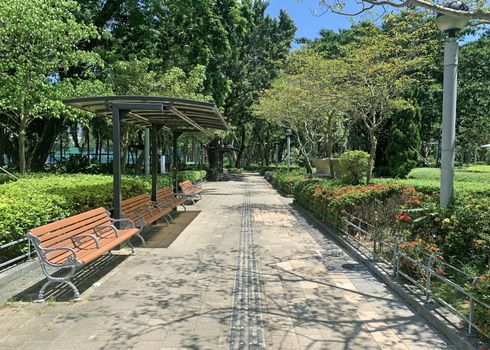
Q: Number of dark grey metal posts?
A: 3